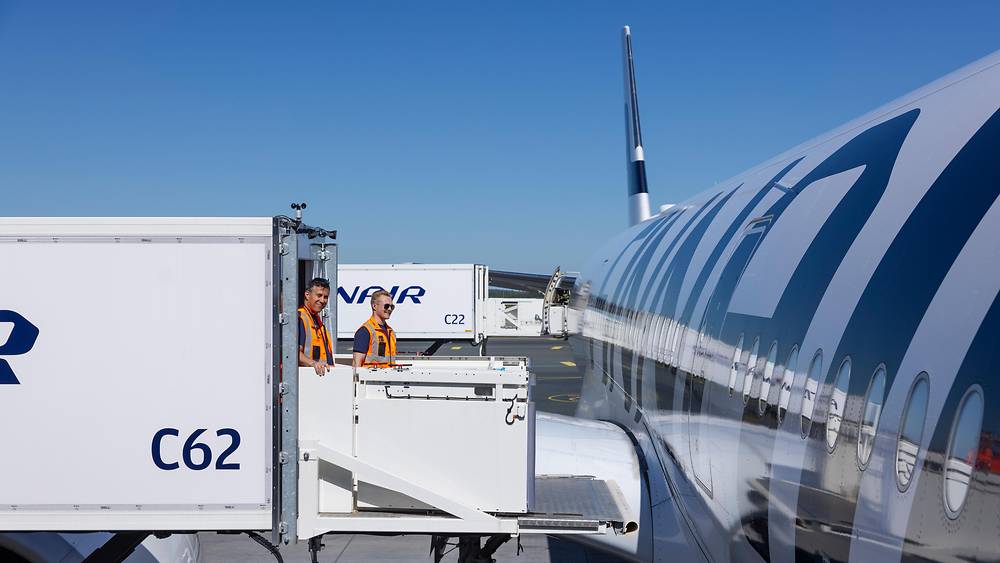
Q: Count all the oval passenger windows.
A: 9